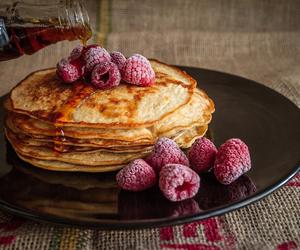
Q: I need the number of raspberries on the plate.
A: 11